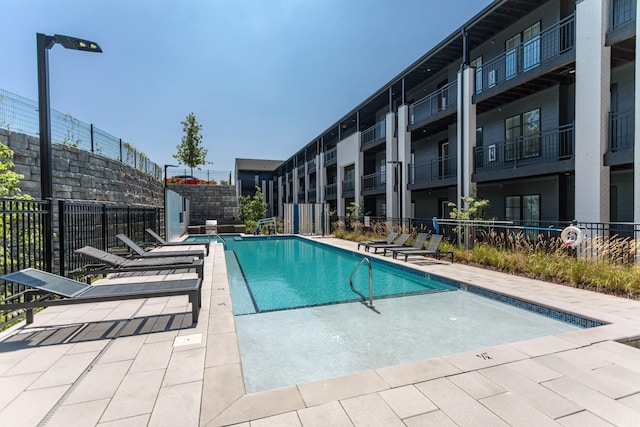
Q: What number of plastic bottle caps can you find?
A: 0